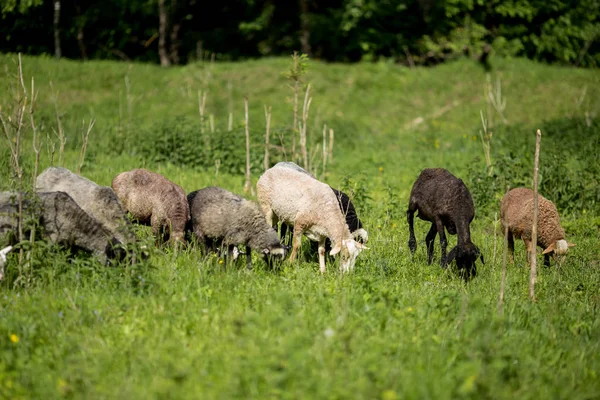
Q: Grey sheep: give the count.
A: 3